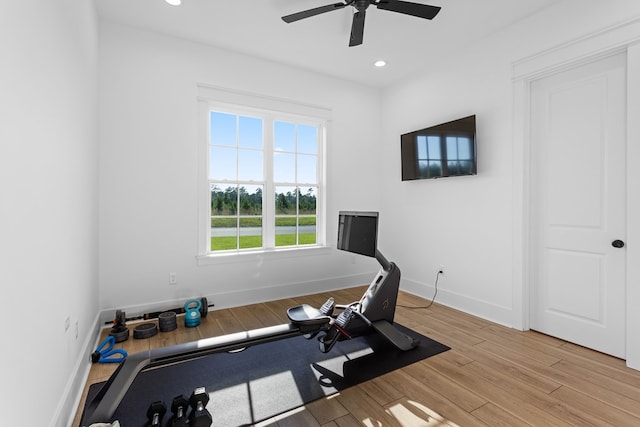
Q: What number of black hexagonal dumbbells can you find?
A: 3